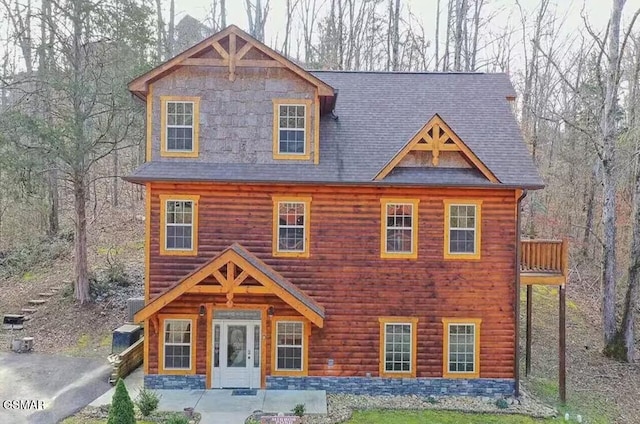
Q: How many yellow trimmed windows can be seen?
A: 10